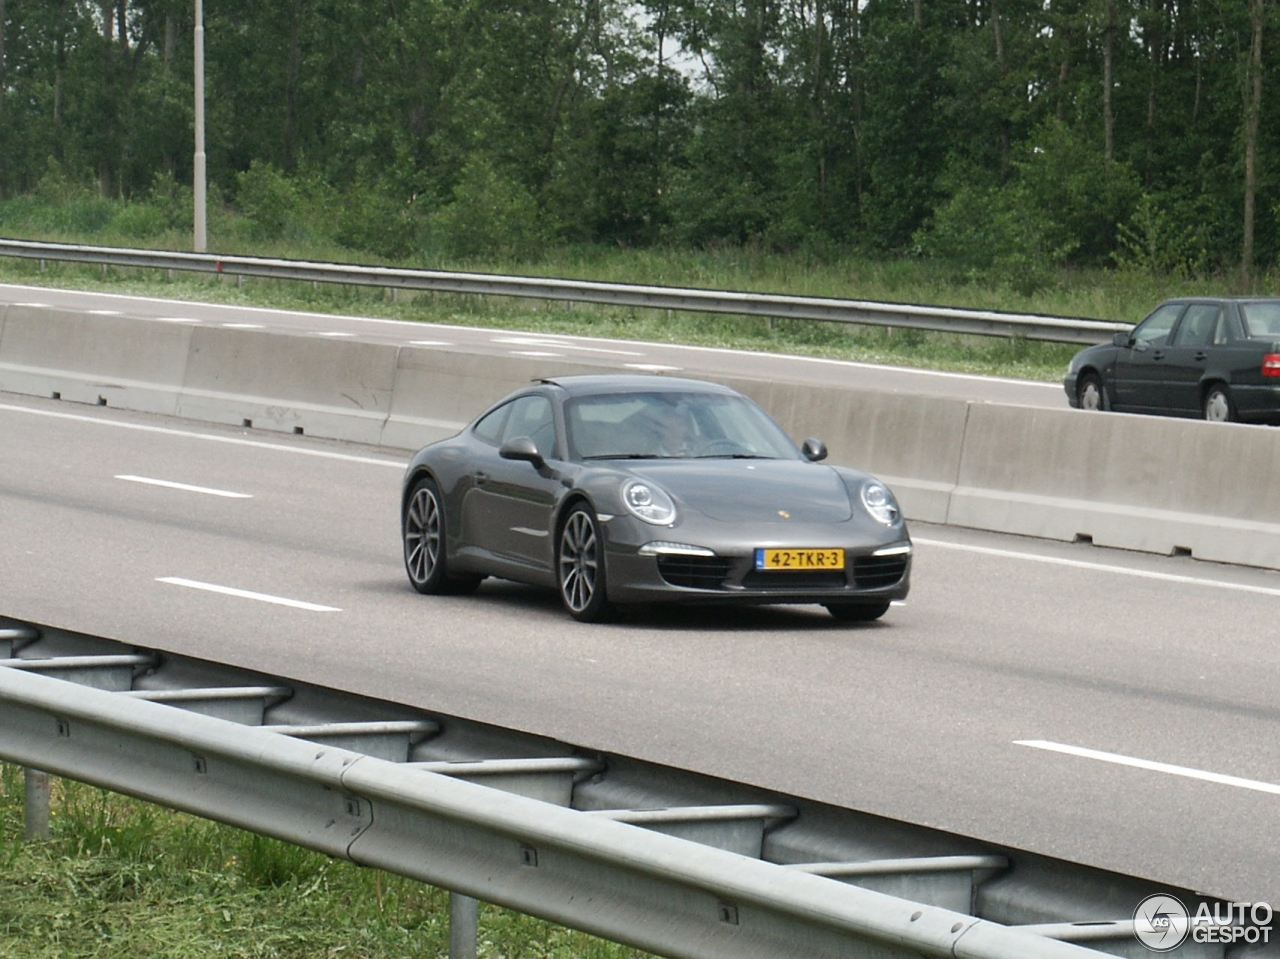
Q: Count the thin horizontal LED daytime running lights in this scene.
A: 2